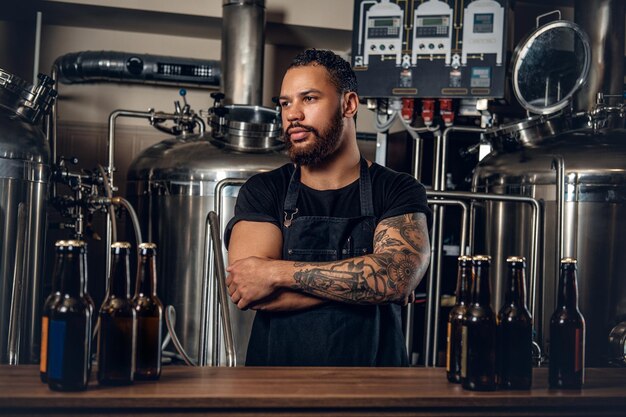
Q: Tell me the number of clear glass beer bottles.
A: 0